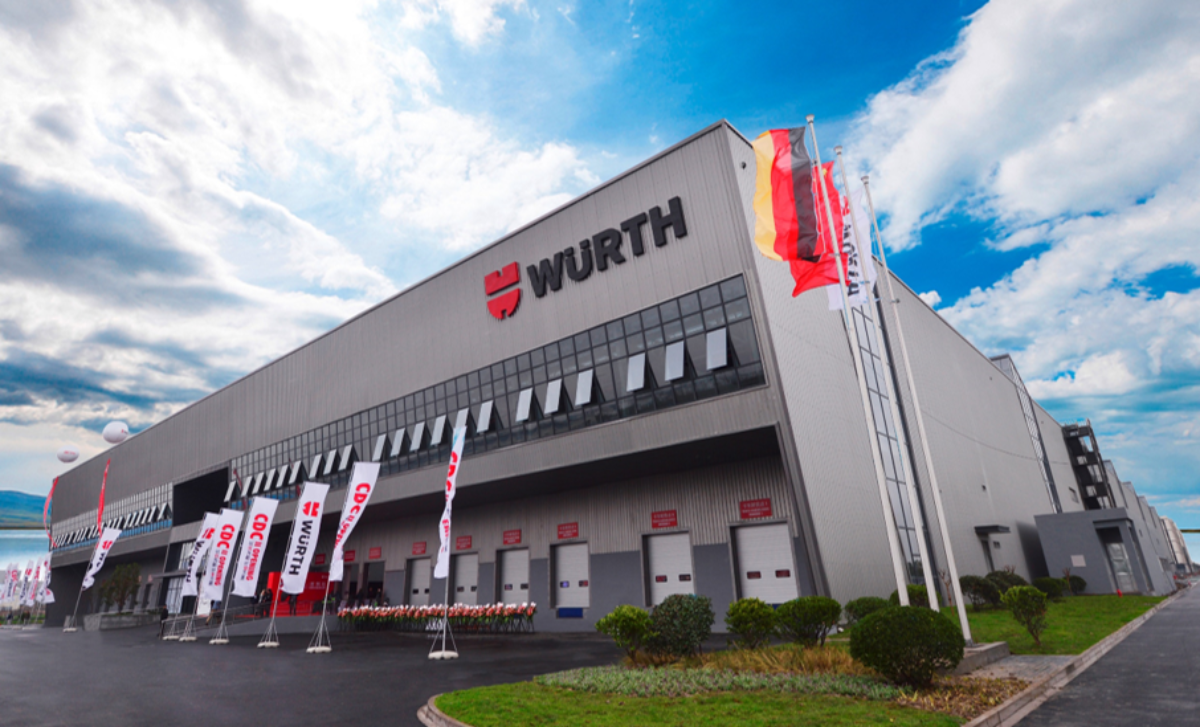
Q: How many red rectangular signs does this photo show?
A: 9